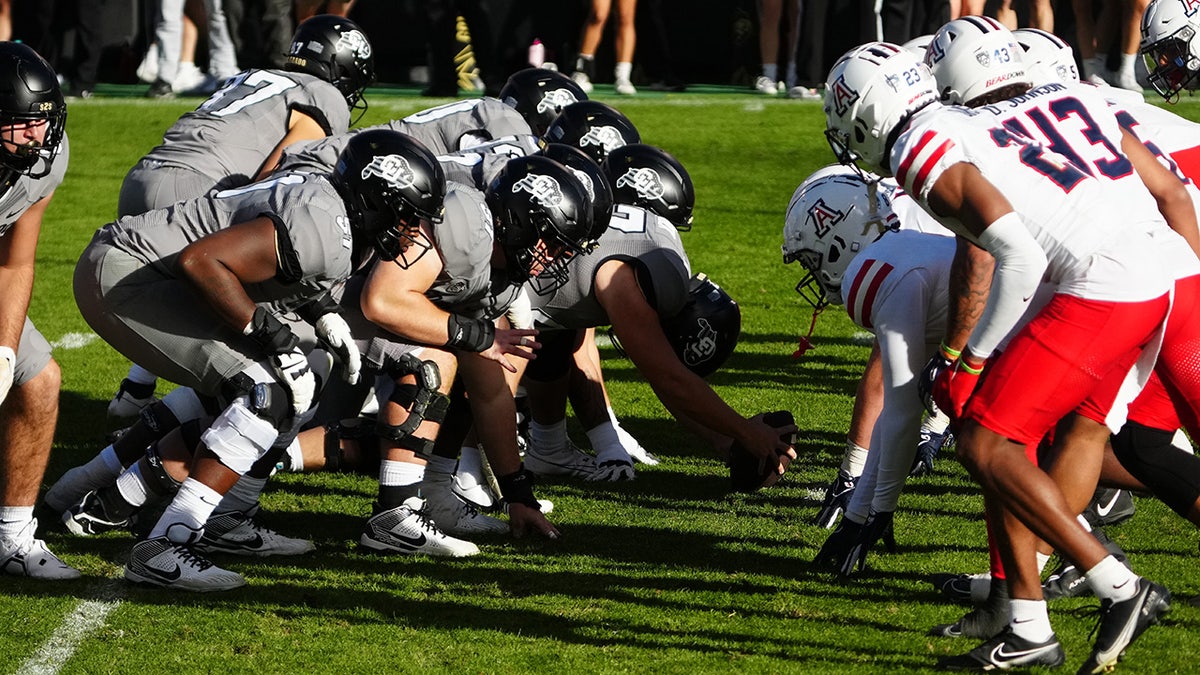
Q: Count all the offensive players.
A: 9